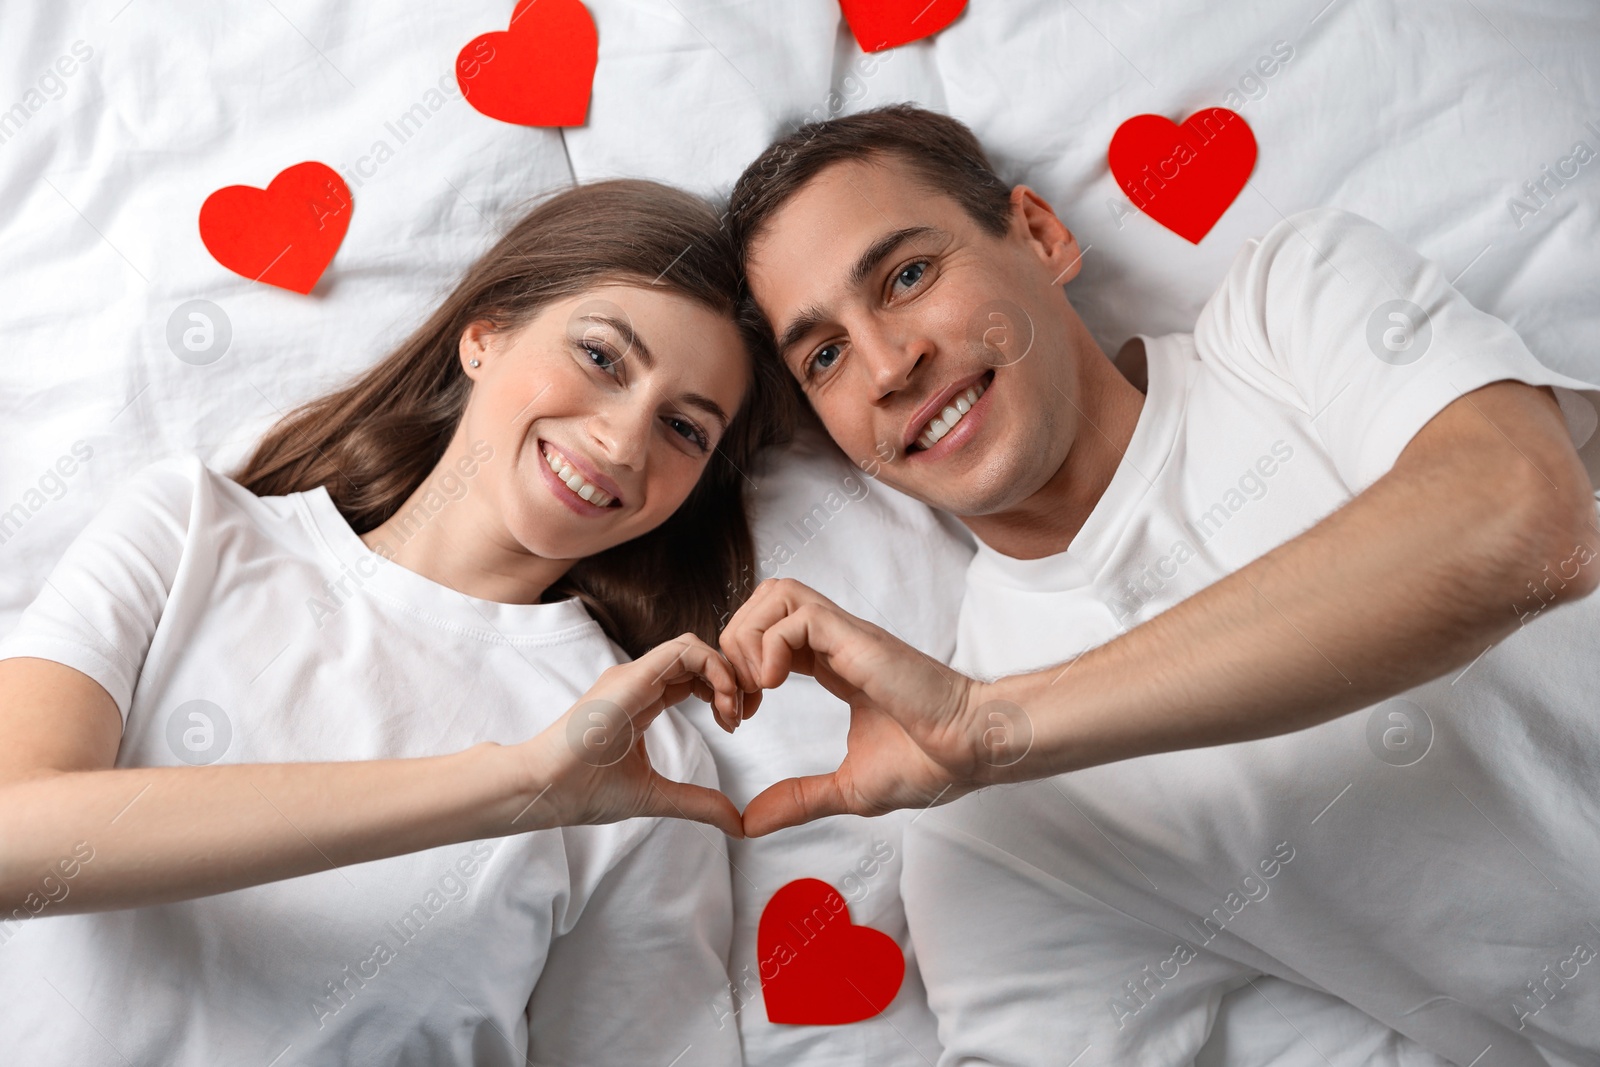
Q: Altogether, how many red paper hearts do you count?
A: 5